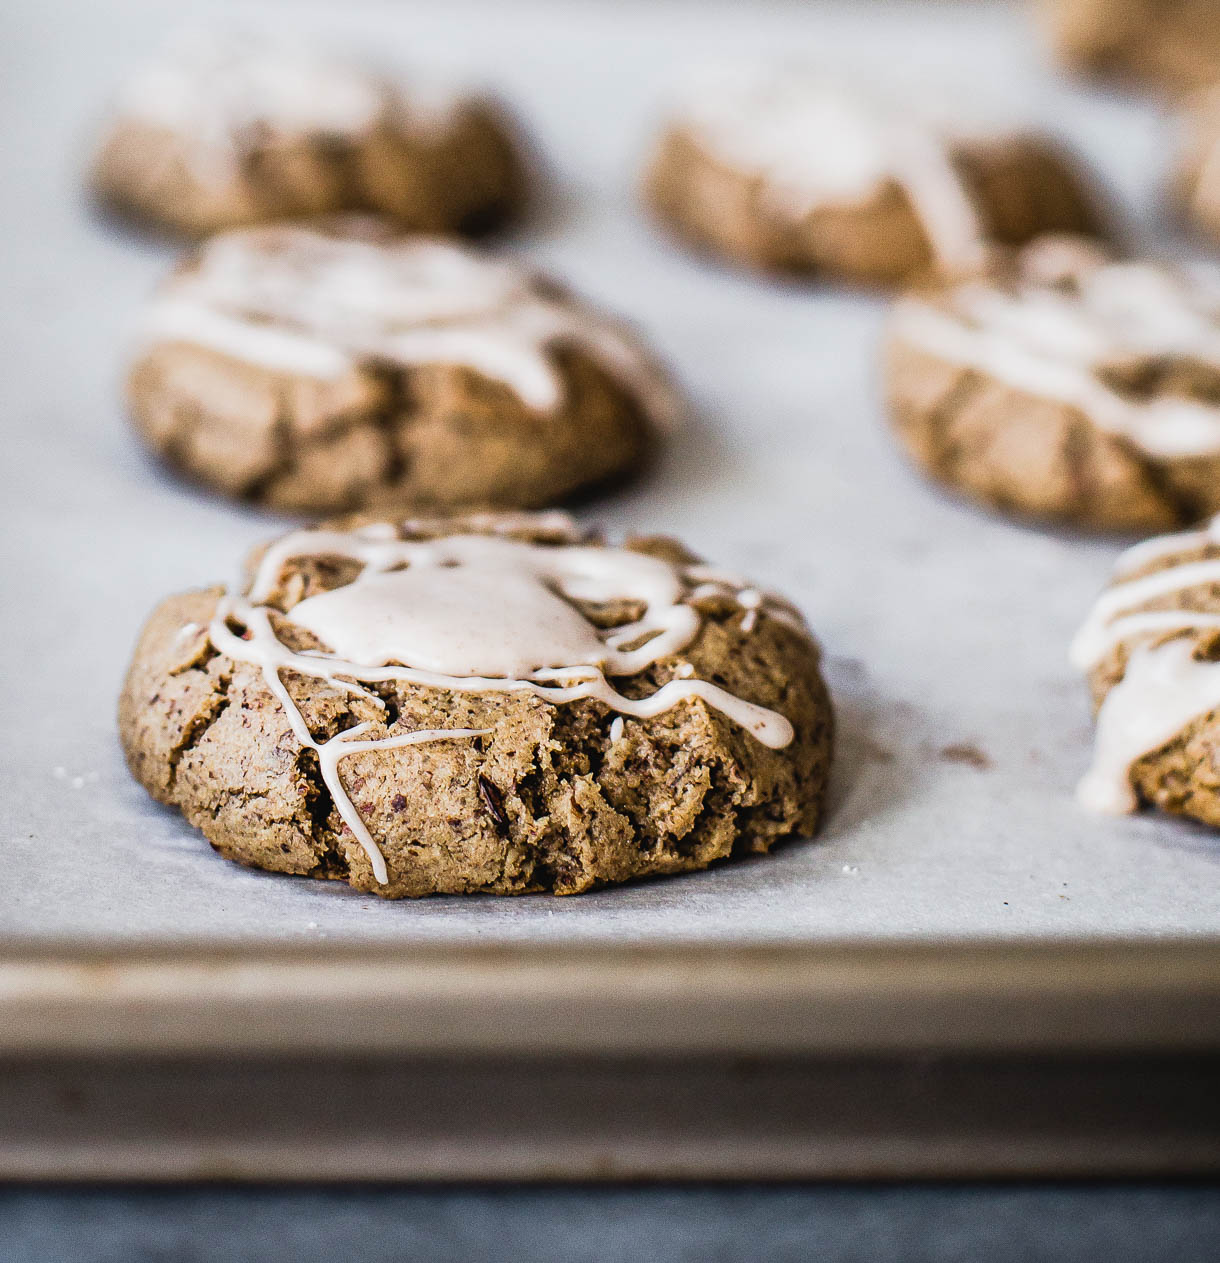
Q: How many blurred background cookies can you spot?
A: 6